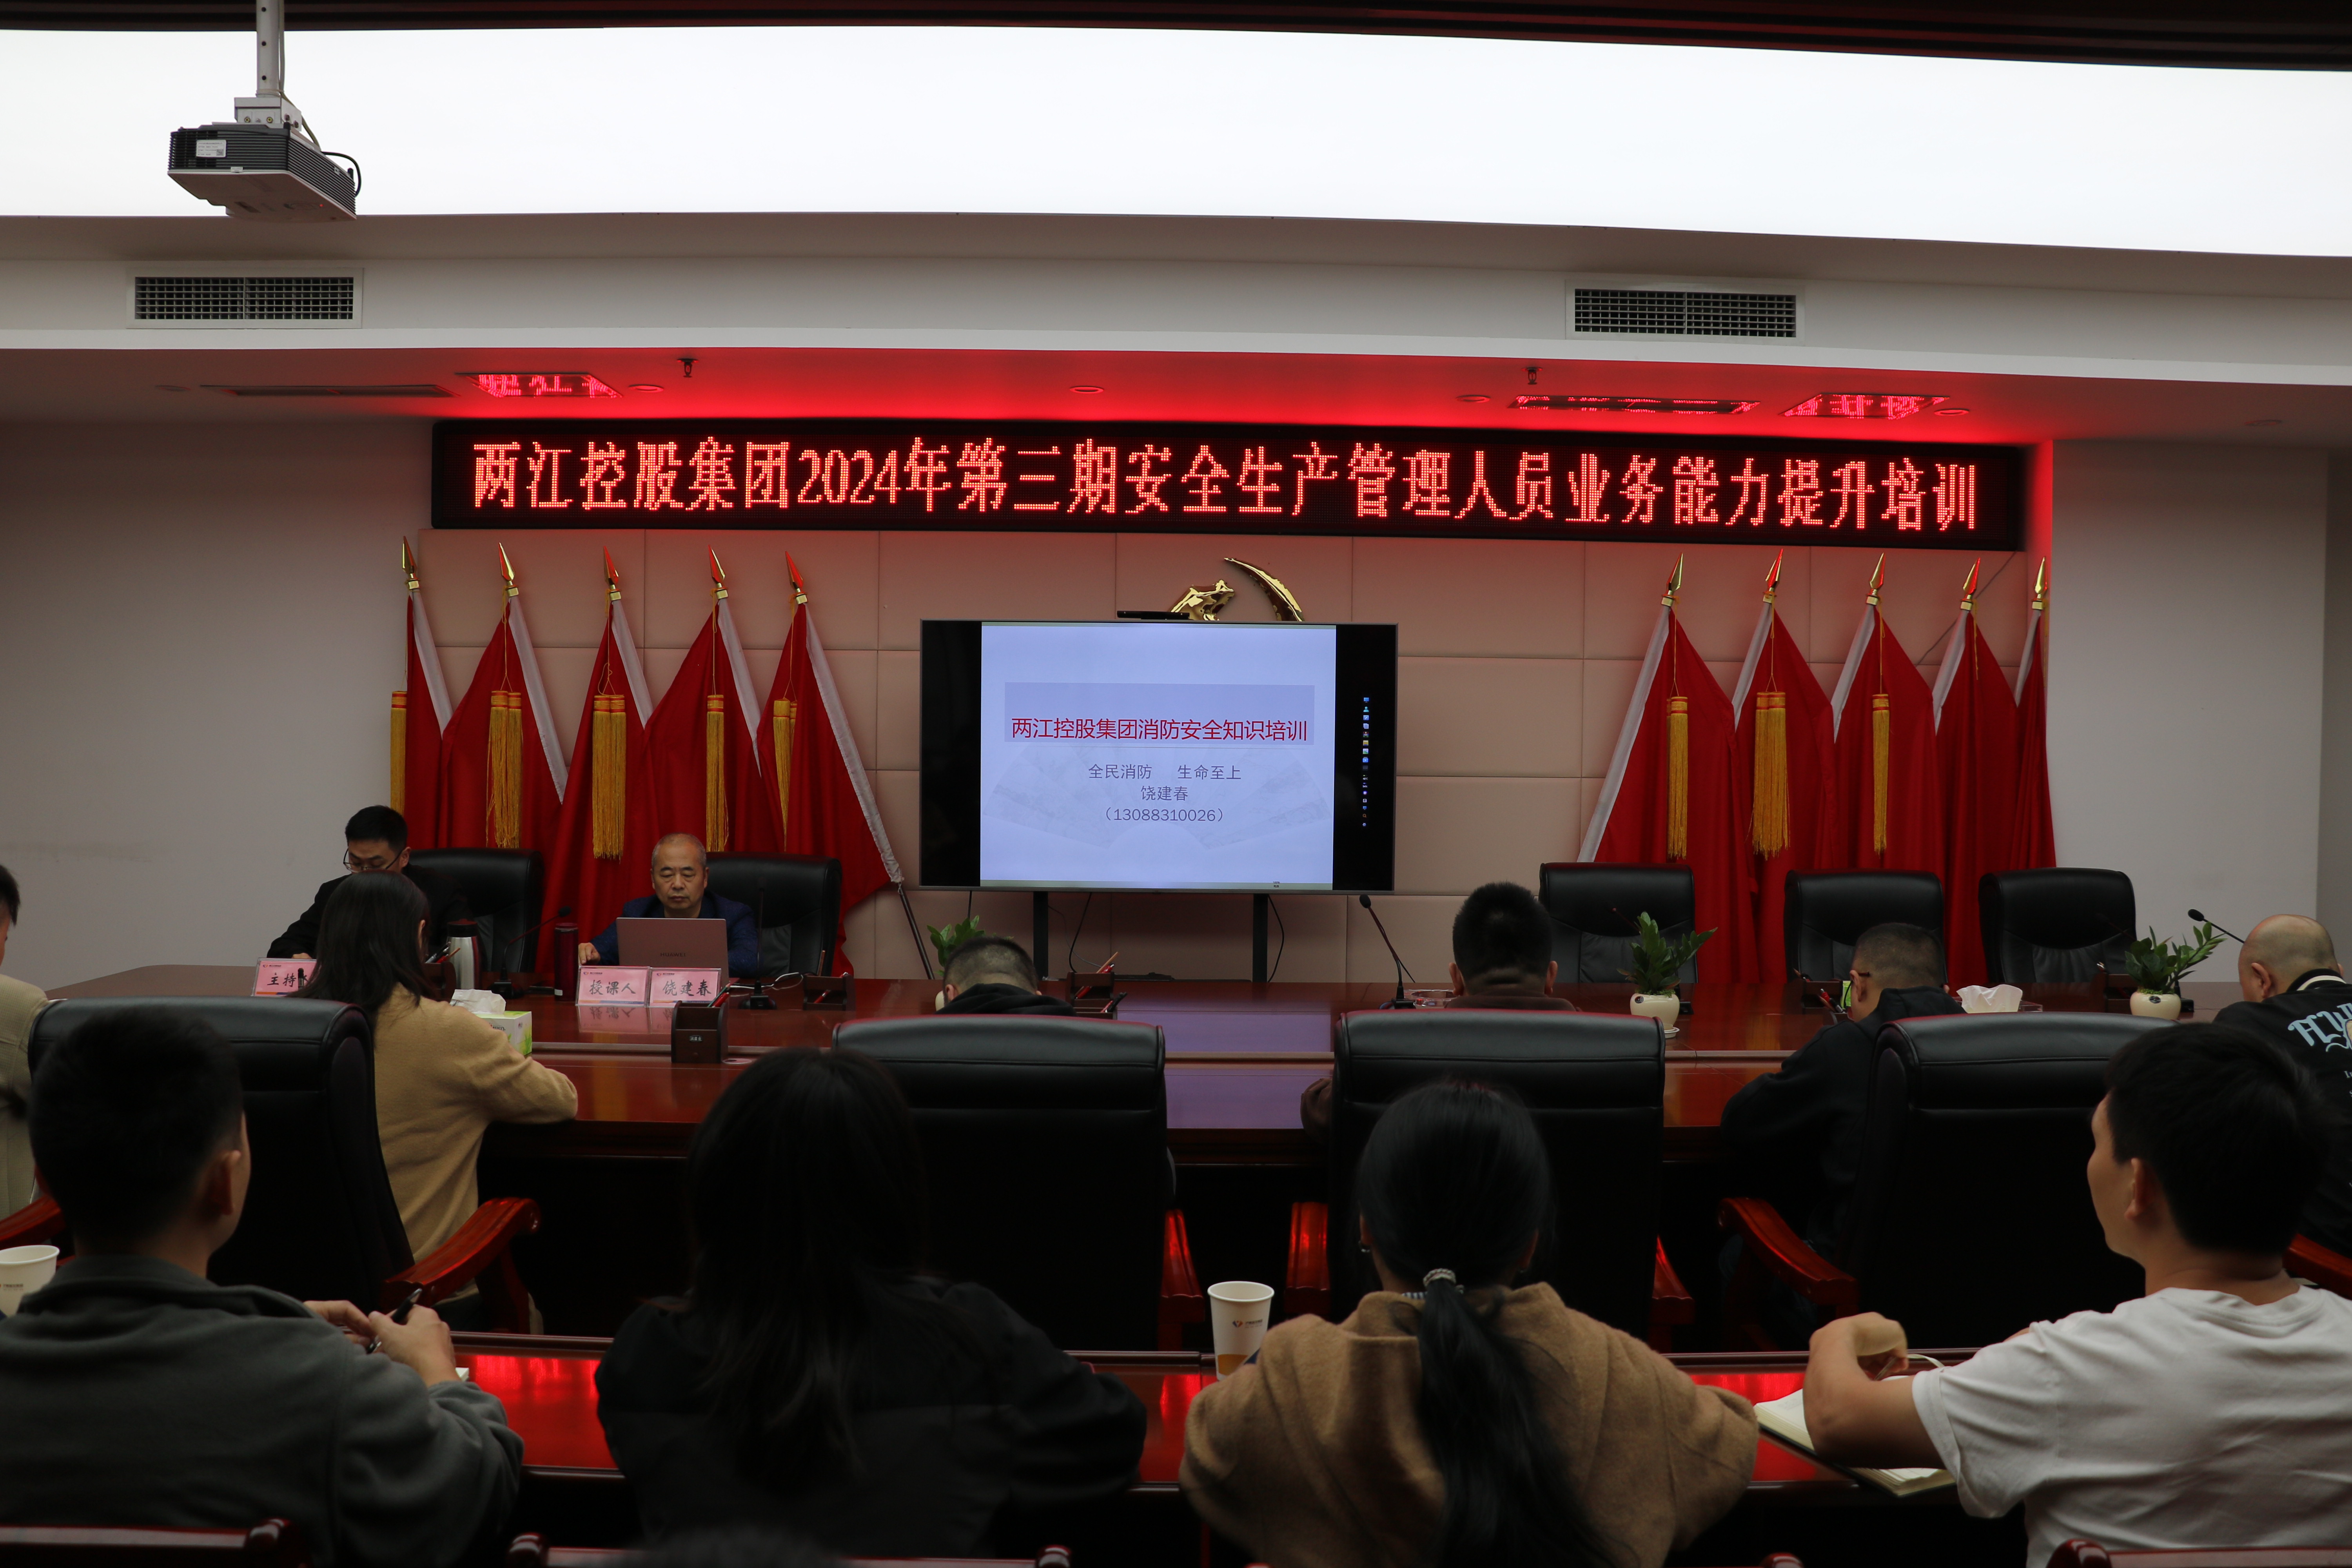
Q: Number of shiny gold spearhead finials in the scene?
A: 10